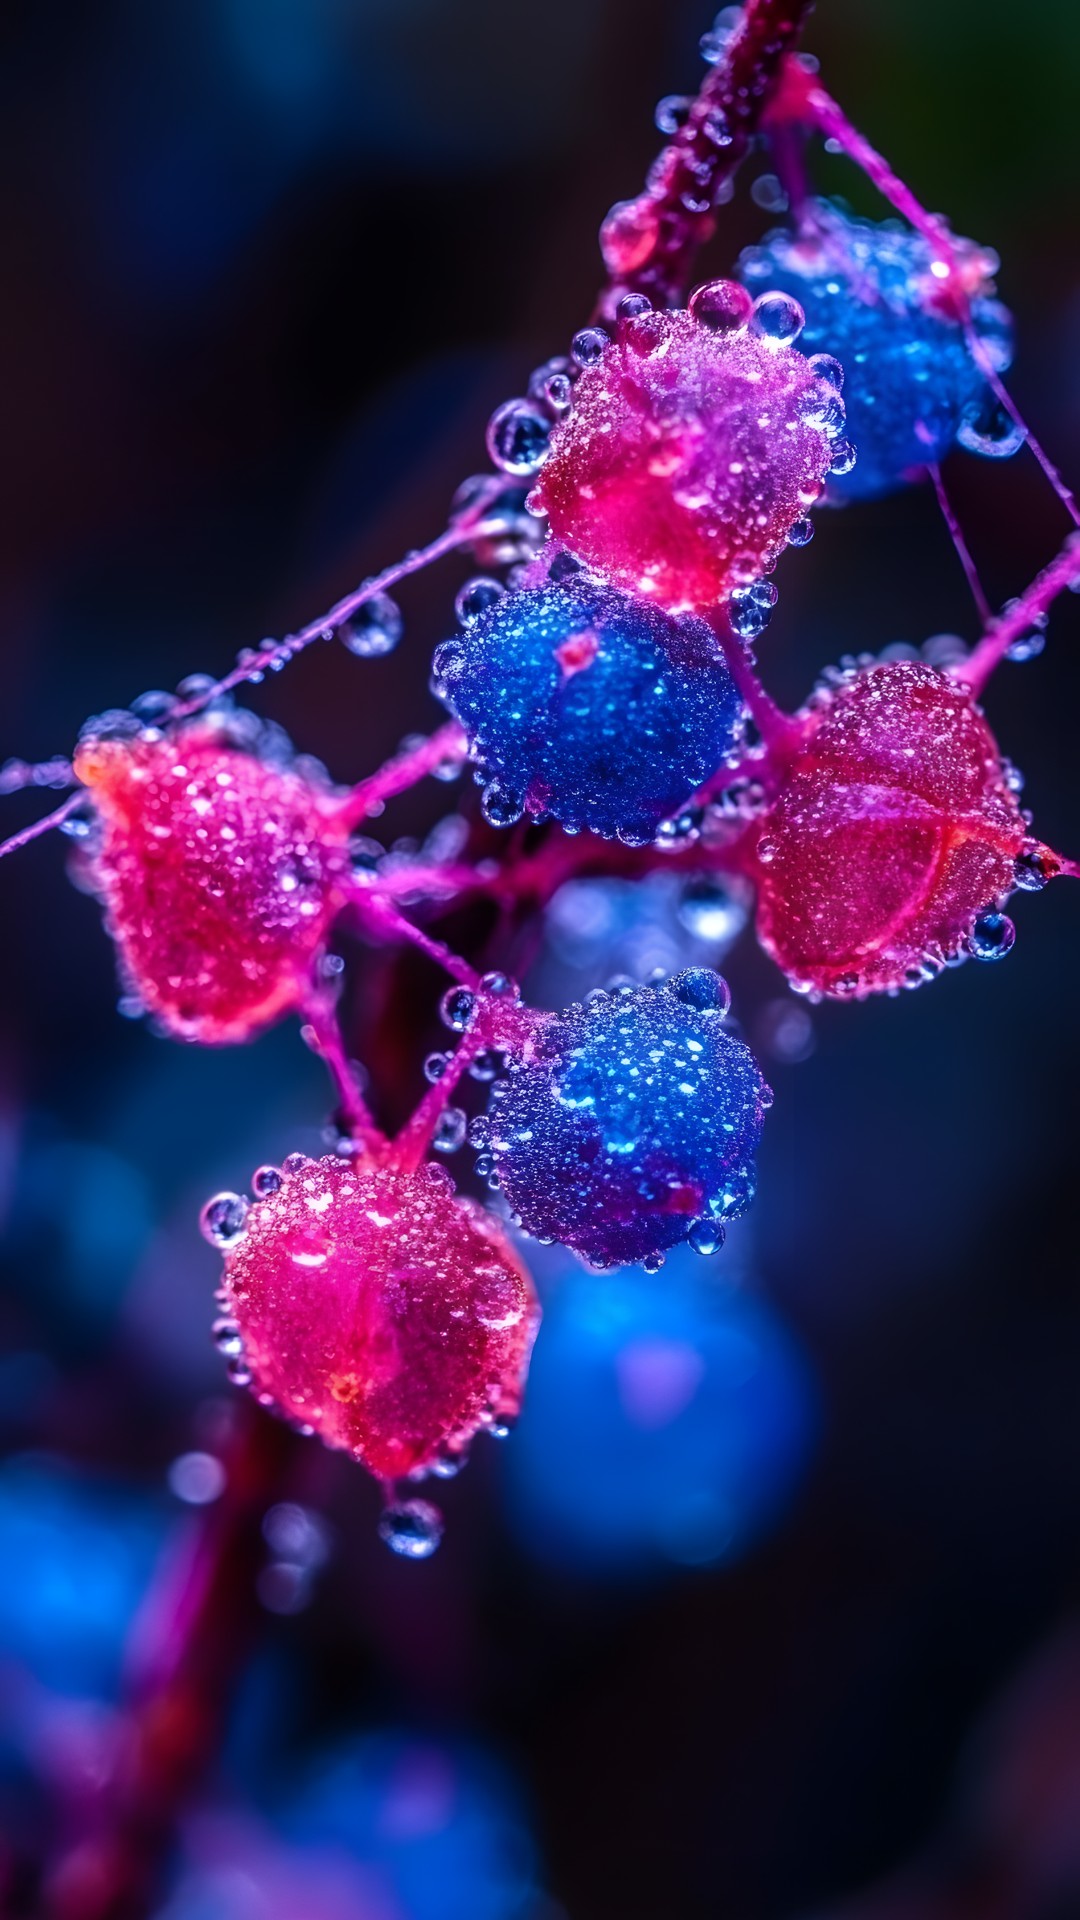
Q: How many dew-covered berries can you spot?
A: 7